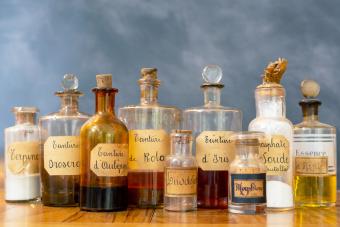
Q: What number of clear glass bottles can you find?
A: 8